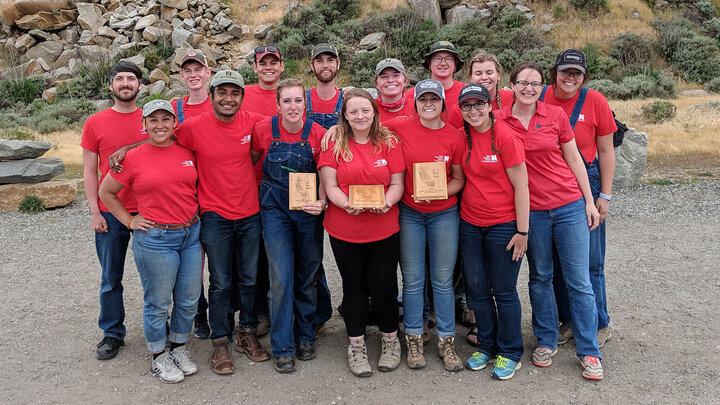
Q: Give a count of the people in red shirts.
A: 15